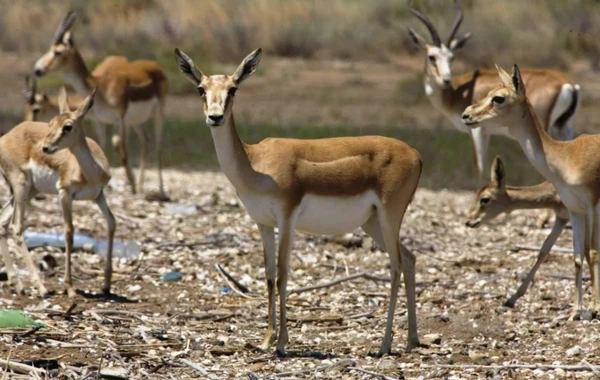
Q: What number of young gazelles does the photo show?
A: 2